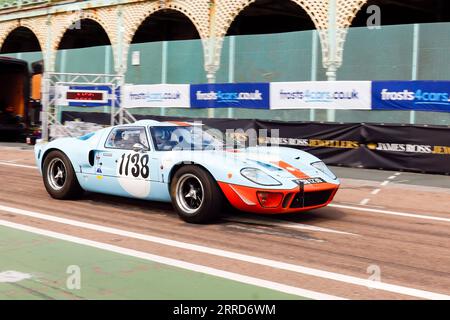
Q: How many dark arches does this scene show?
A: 5